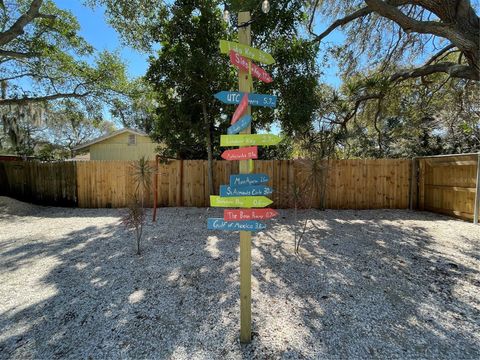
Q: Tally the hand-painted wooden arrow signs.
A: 12